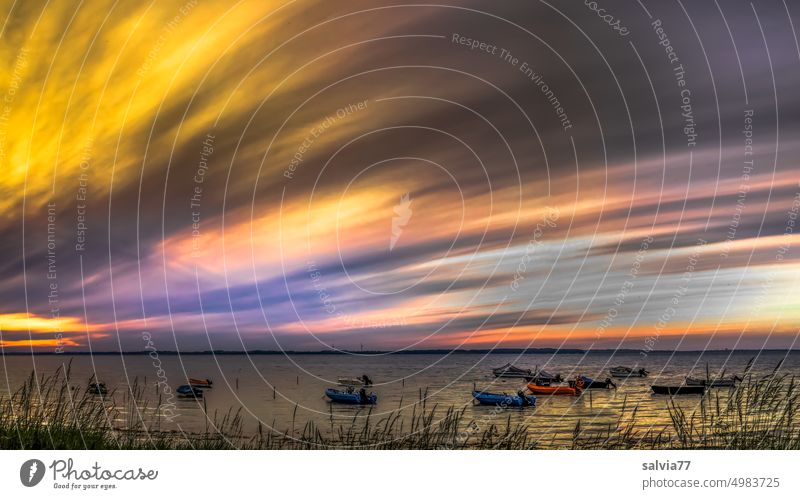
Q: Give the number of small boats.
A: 13